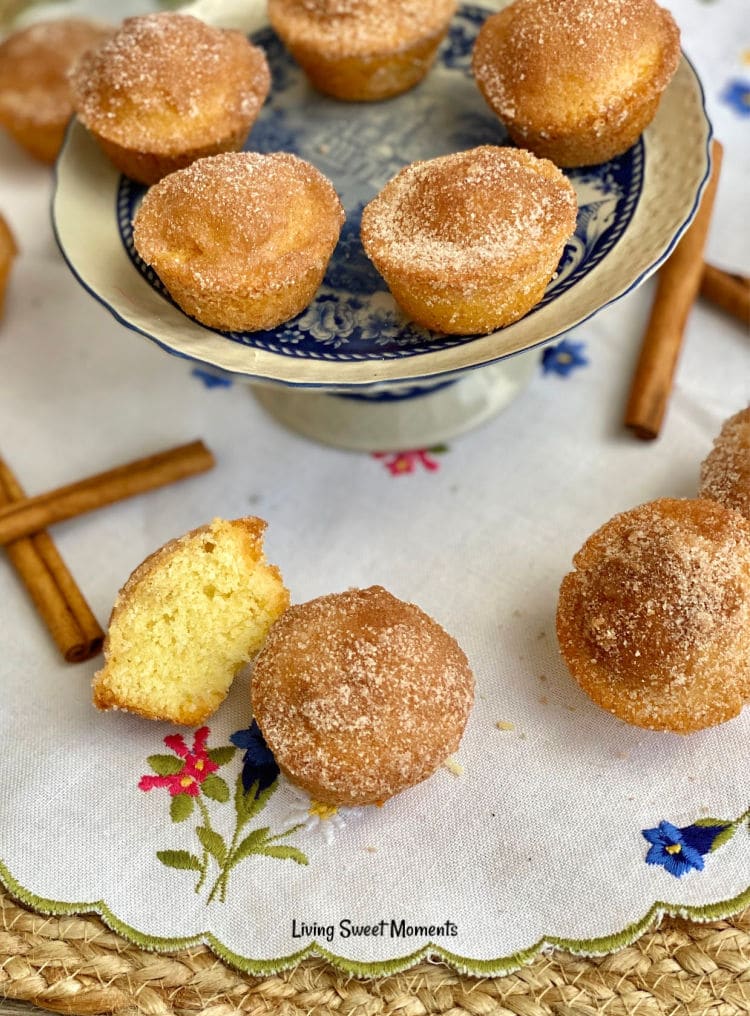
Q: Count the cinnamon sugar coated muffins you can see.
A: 11